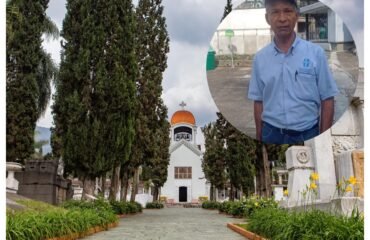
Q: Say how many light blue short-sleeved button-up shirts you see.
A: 1